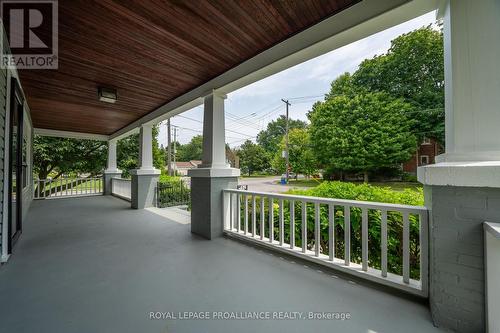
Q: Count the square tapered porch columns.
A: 4